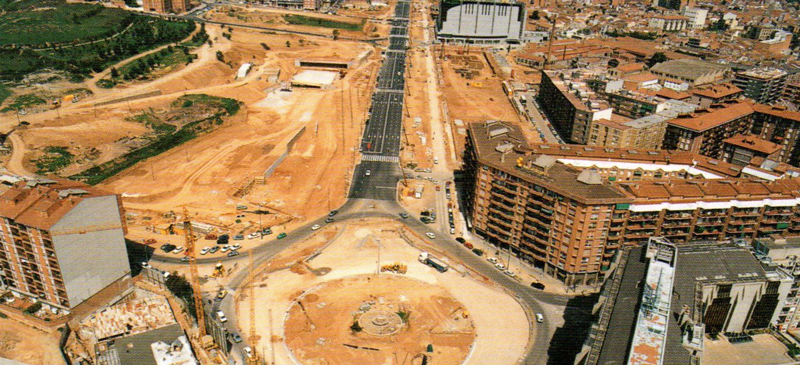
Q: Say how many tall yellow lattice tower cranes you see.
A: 2